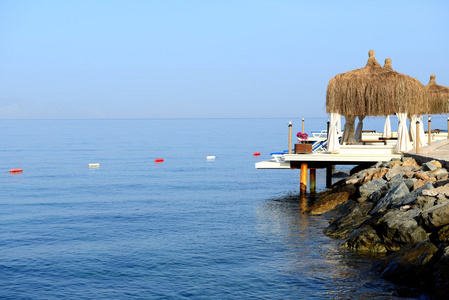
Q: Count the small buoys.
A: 5